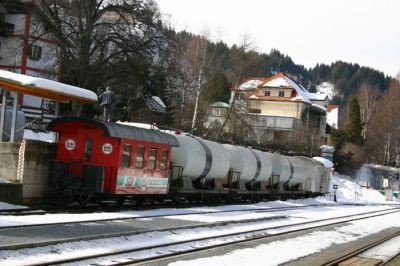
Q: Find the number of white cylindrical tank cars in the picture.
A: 3